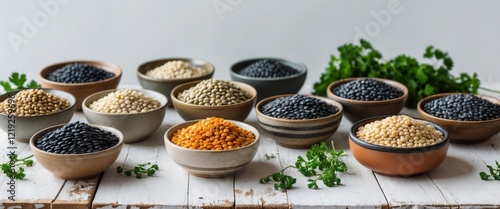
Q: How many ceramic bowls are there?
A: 12